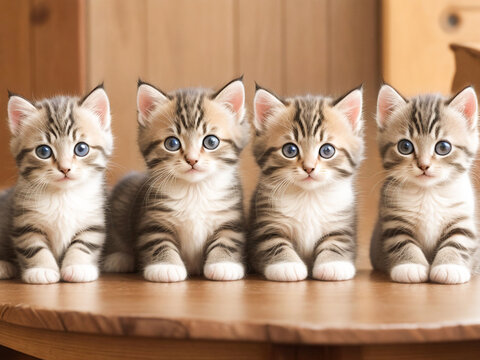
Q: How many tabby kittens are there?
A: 4